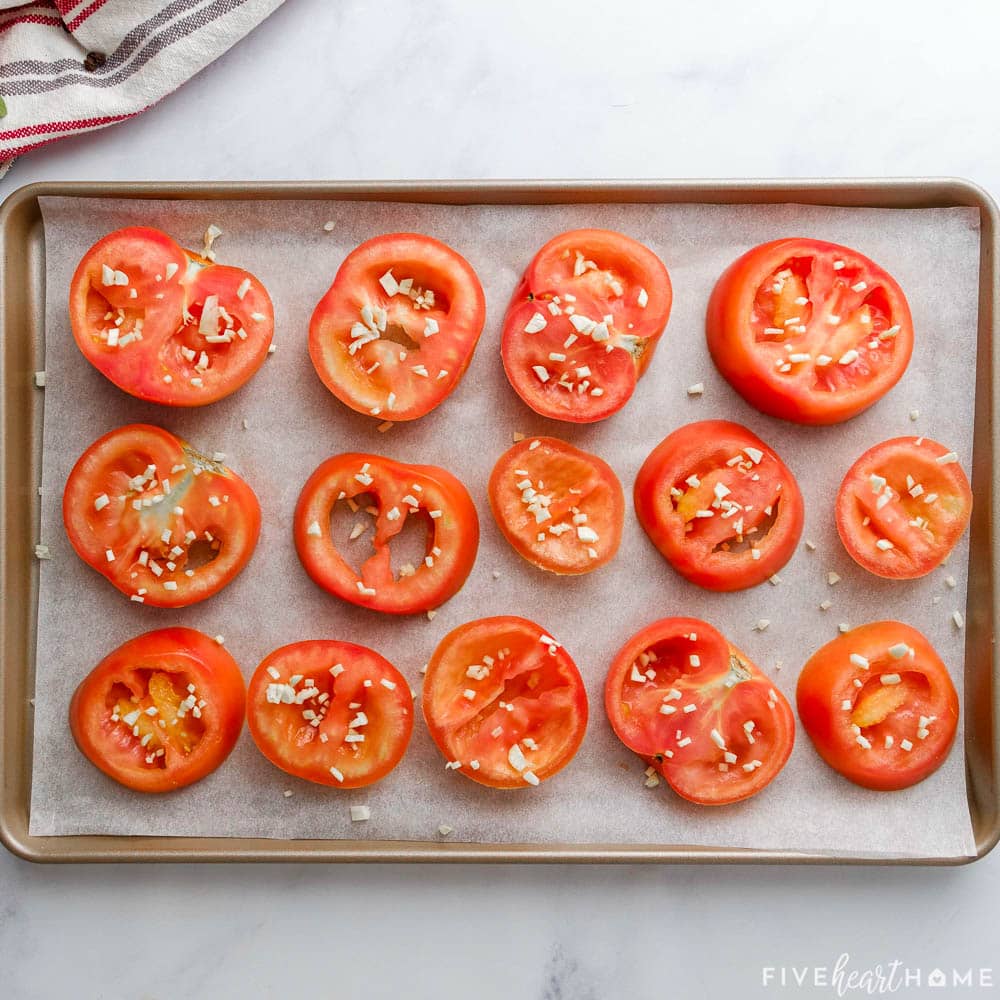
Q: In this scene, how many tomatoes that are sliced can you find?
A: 14